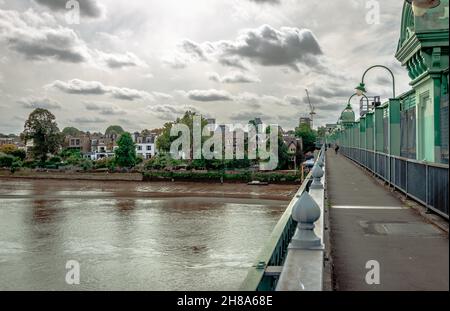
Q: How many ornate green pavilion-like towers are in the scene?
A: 2